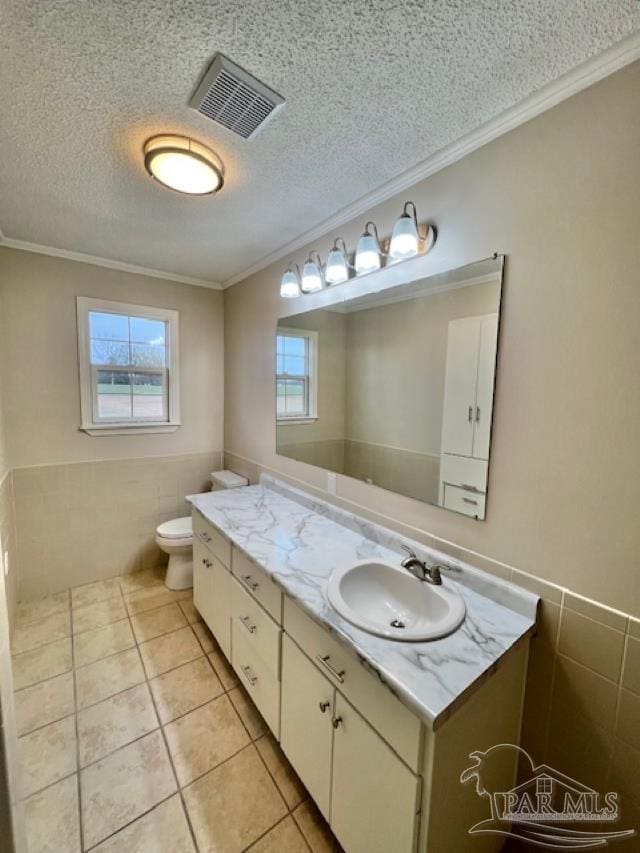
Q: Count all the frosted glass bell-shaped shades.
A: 5